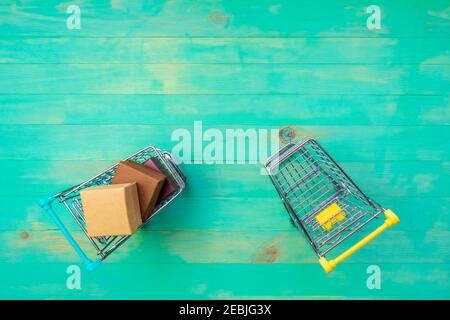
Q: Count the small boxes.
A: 3